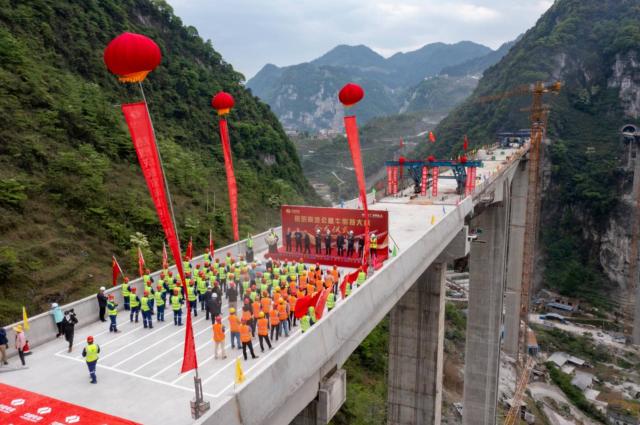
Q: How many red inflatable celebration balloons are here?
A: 3